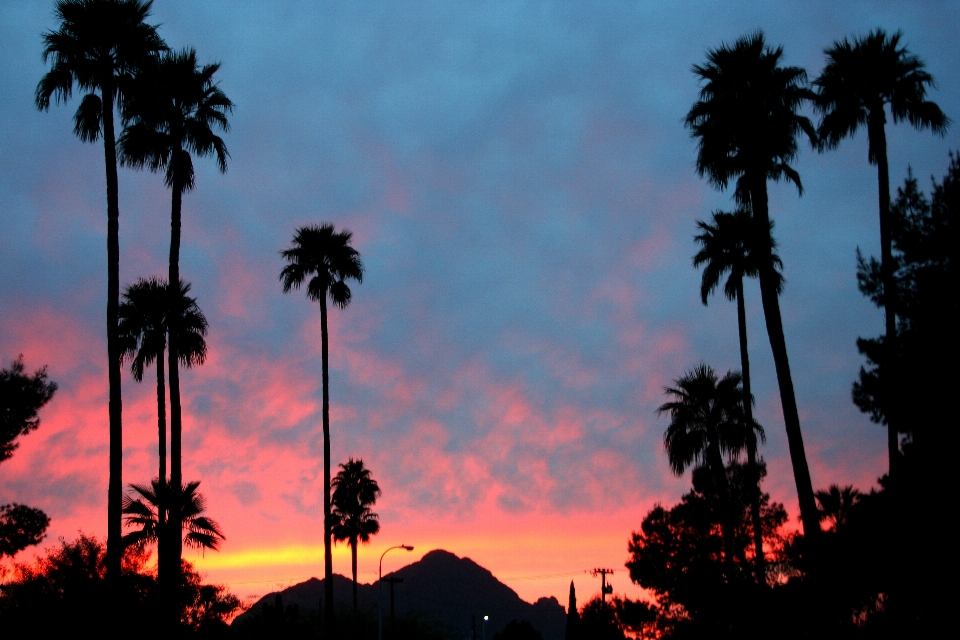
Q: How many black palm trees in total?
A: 11